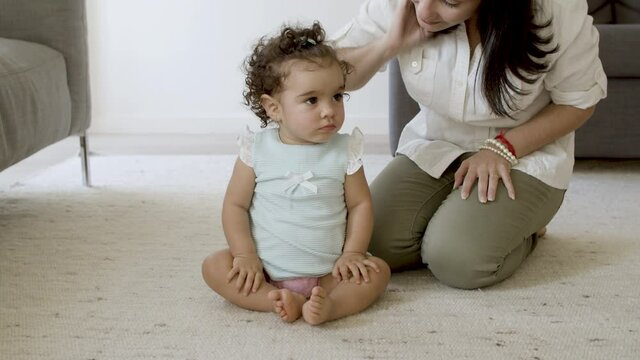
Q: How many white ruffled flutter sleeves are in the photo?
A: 2